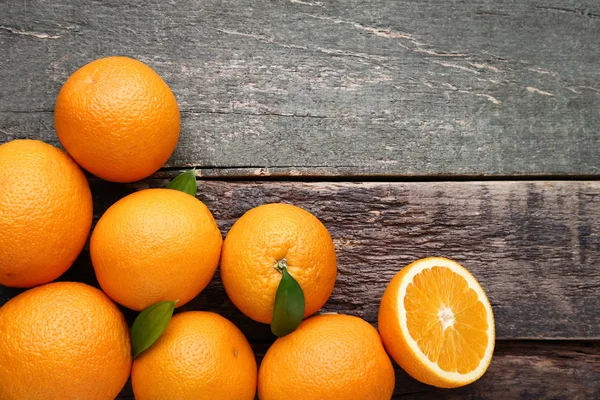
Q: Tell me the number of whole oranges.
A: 7